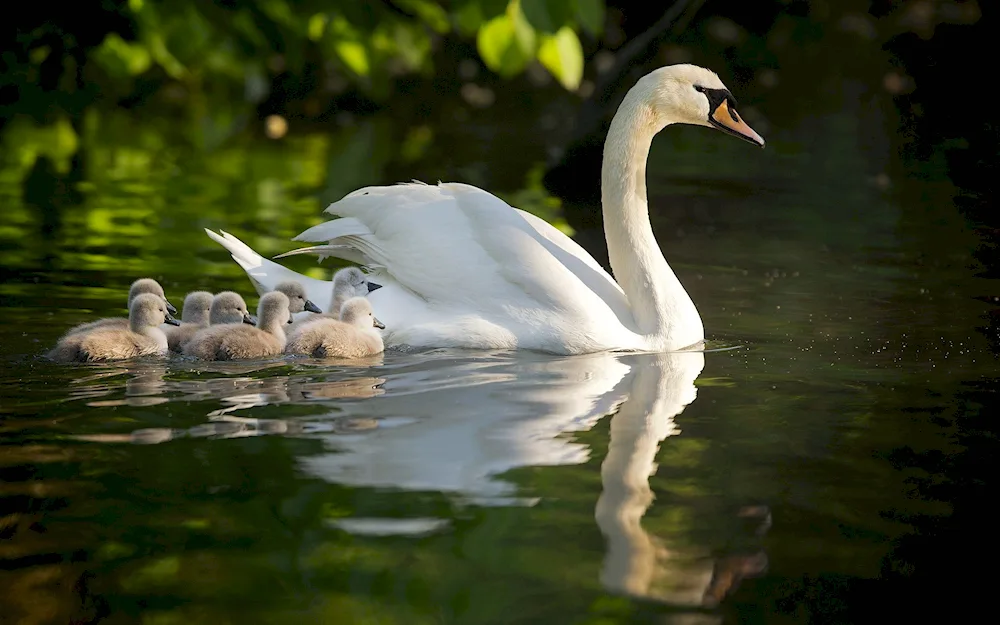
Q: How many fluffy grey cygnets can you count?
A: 8